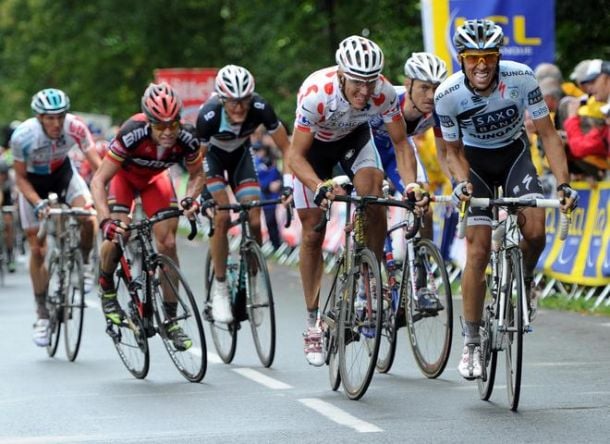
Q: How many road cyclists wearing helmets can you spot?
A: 6